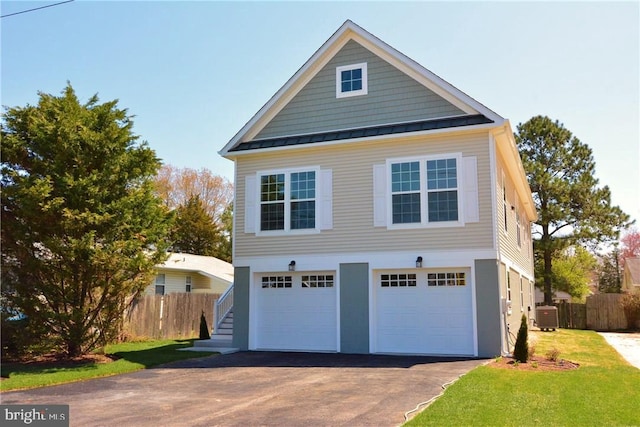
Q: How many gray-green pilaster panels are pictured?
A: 3